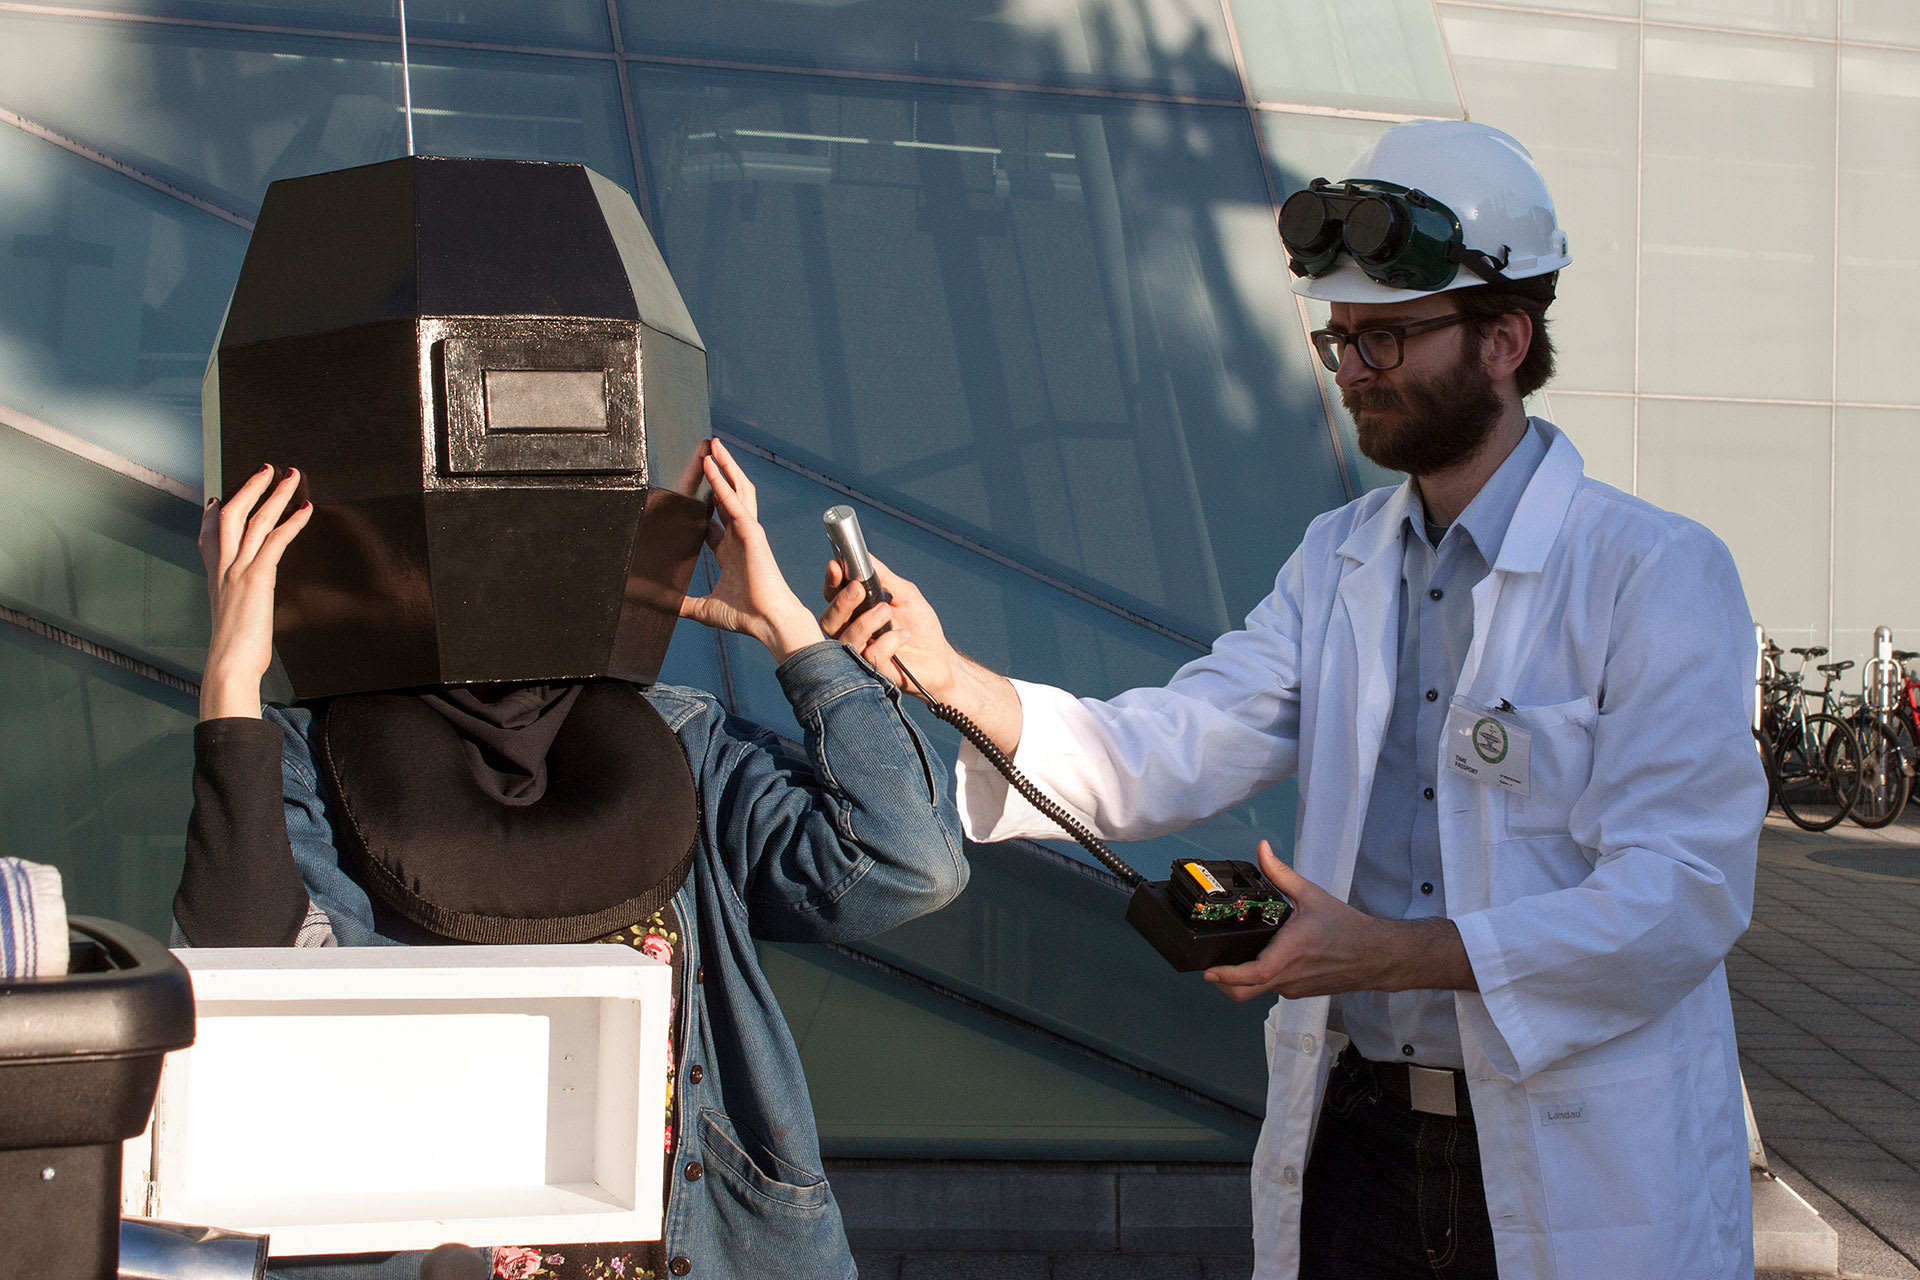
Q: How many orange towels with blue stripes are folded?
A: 0